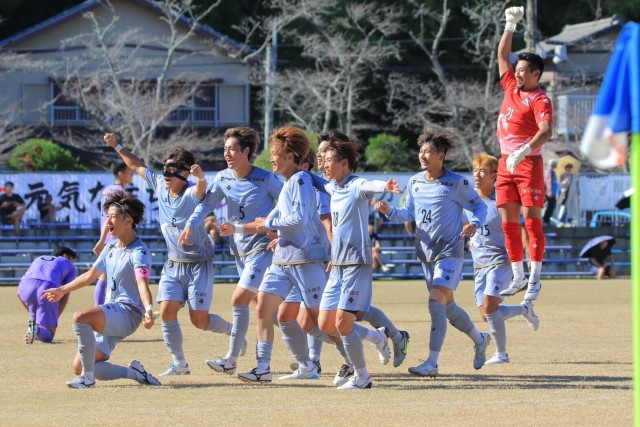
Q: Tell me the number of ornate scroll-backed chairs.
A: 0